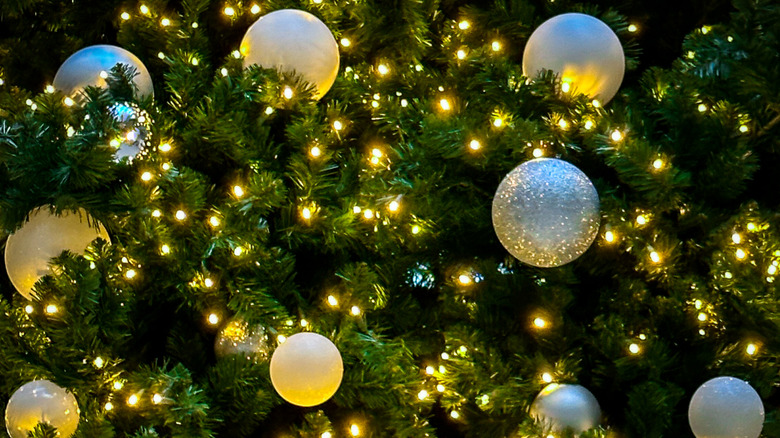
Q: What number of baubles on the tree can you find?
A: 11